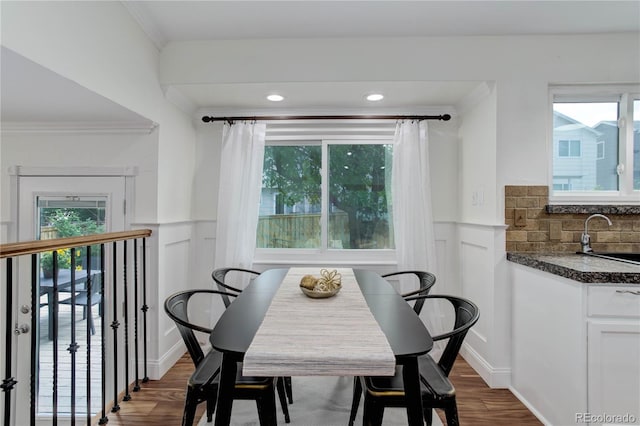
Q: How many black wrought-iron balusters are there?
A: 10